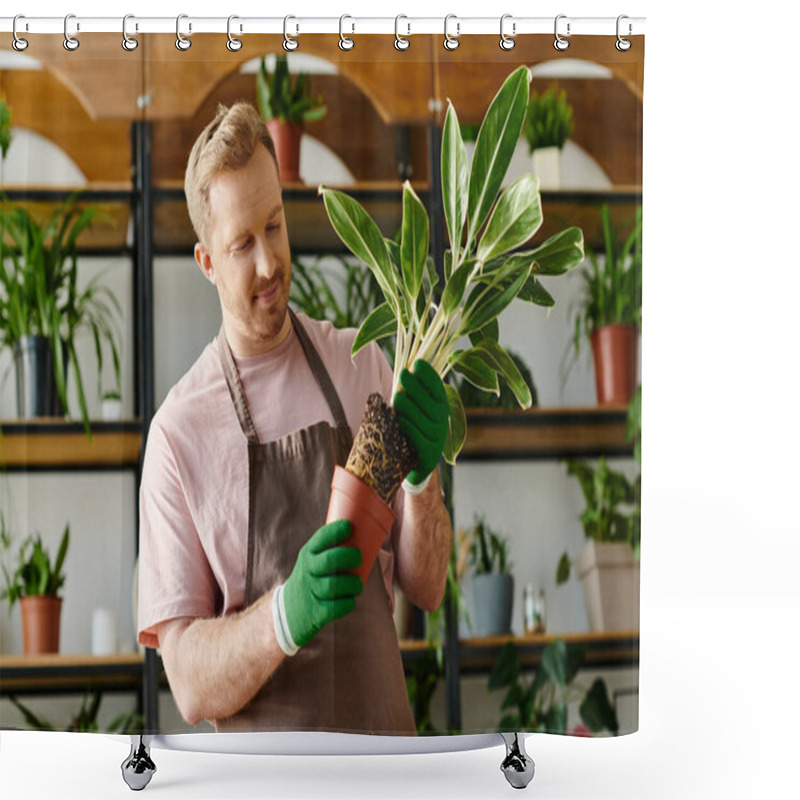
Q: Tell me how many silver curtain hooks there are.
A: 12